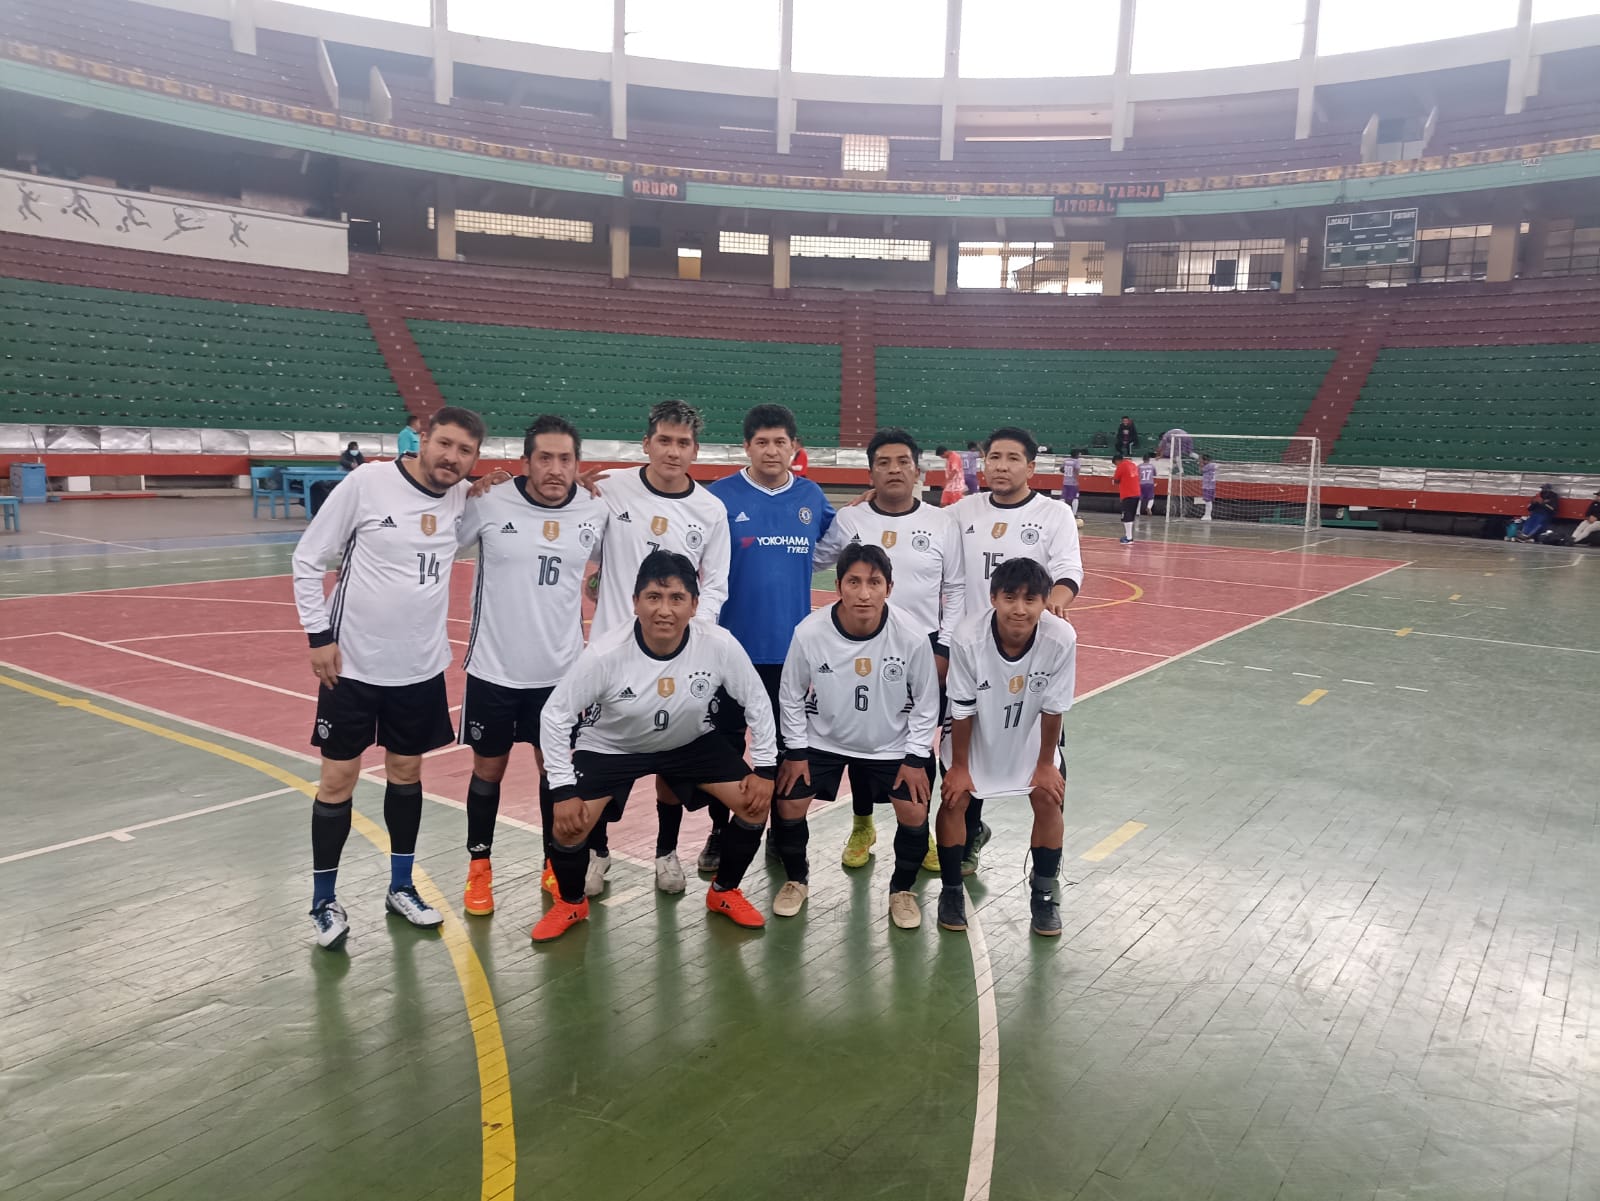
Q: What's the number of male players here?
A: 9